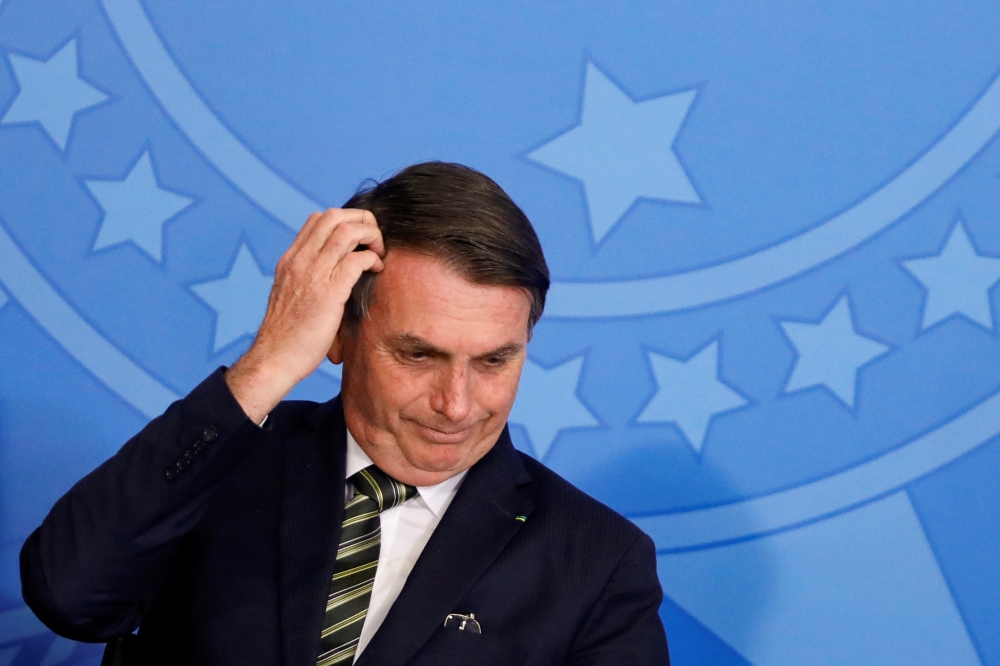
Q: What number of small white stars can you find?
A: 7